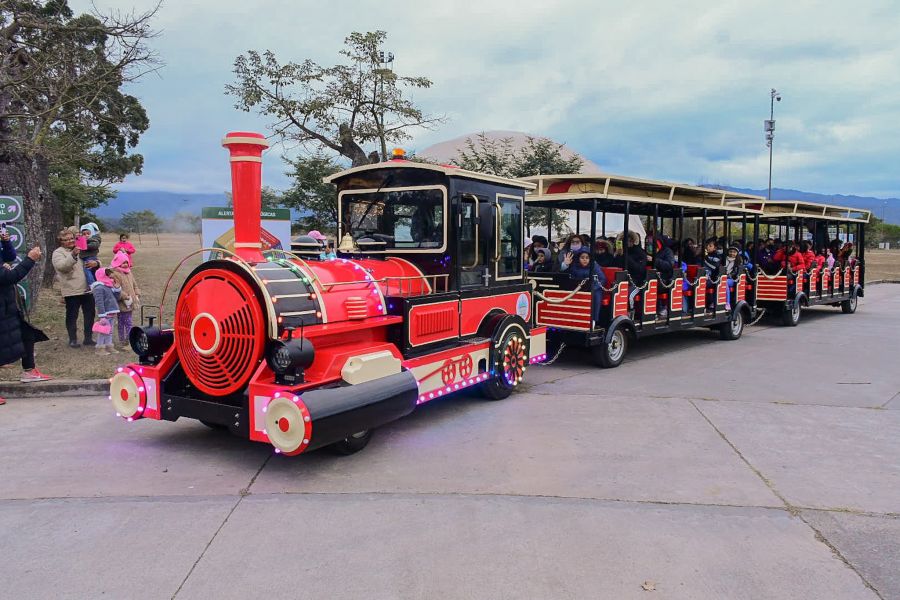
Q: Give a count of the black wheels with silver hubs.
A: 4